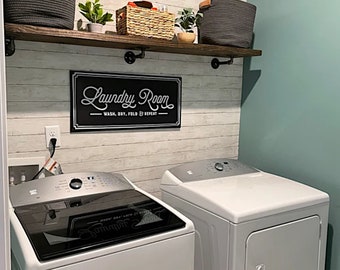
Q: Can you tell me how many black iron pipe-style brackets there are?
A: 3